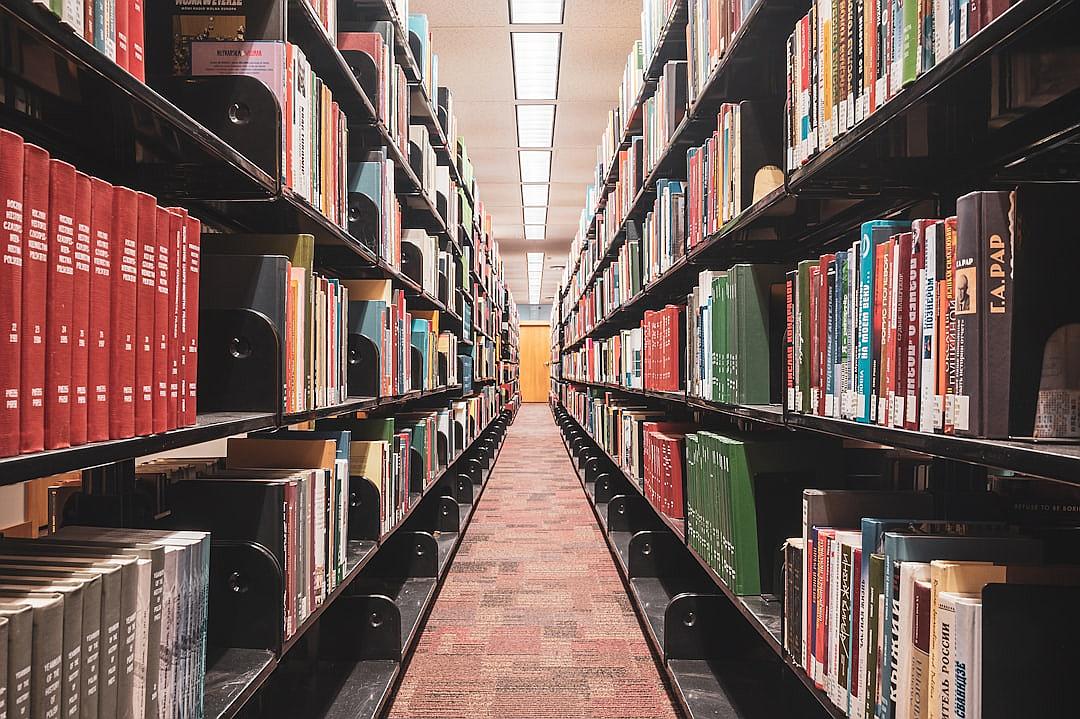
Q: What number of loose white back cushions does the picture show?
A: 0